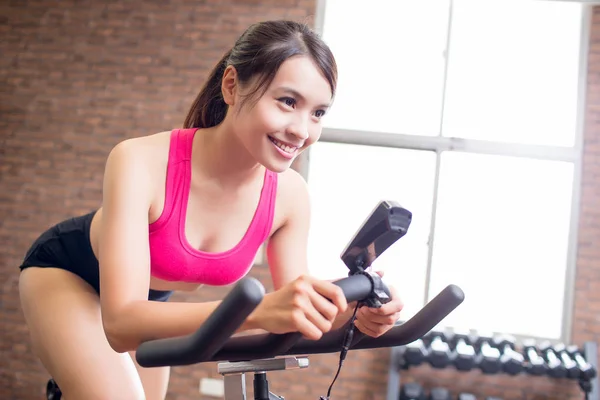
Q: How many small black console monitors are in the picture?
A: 1